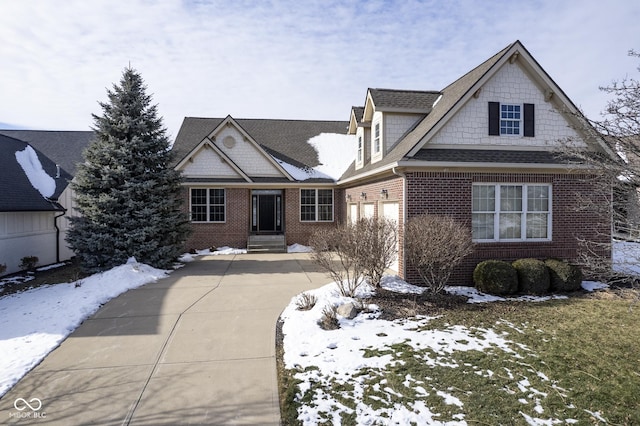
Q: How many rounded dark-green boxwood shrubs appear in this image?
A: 3